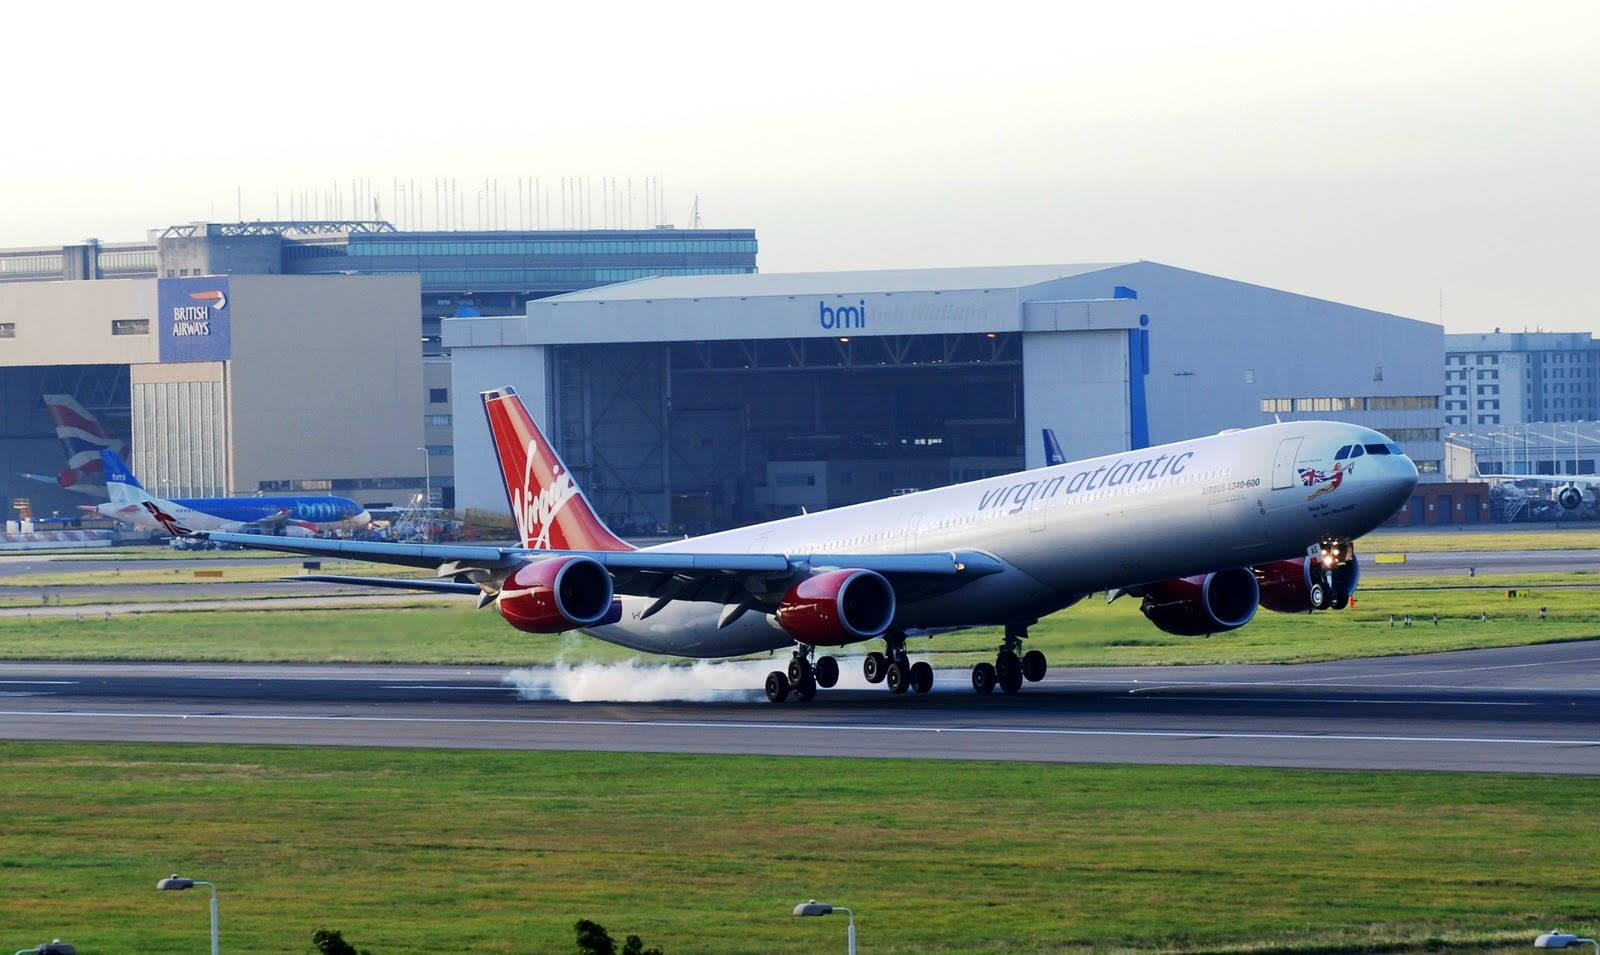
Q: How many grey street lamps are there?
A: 4